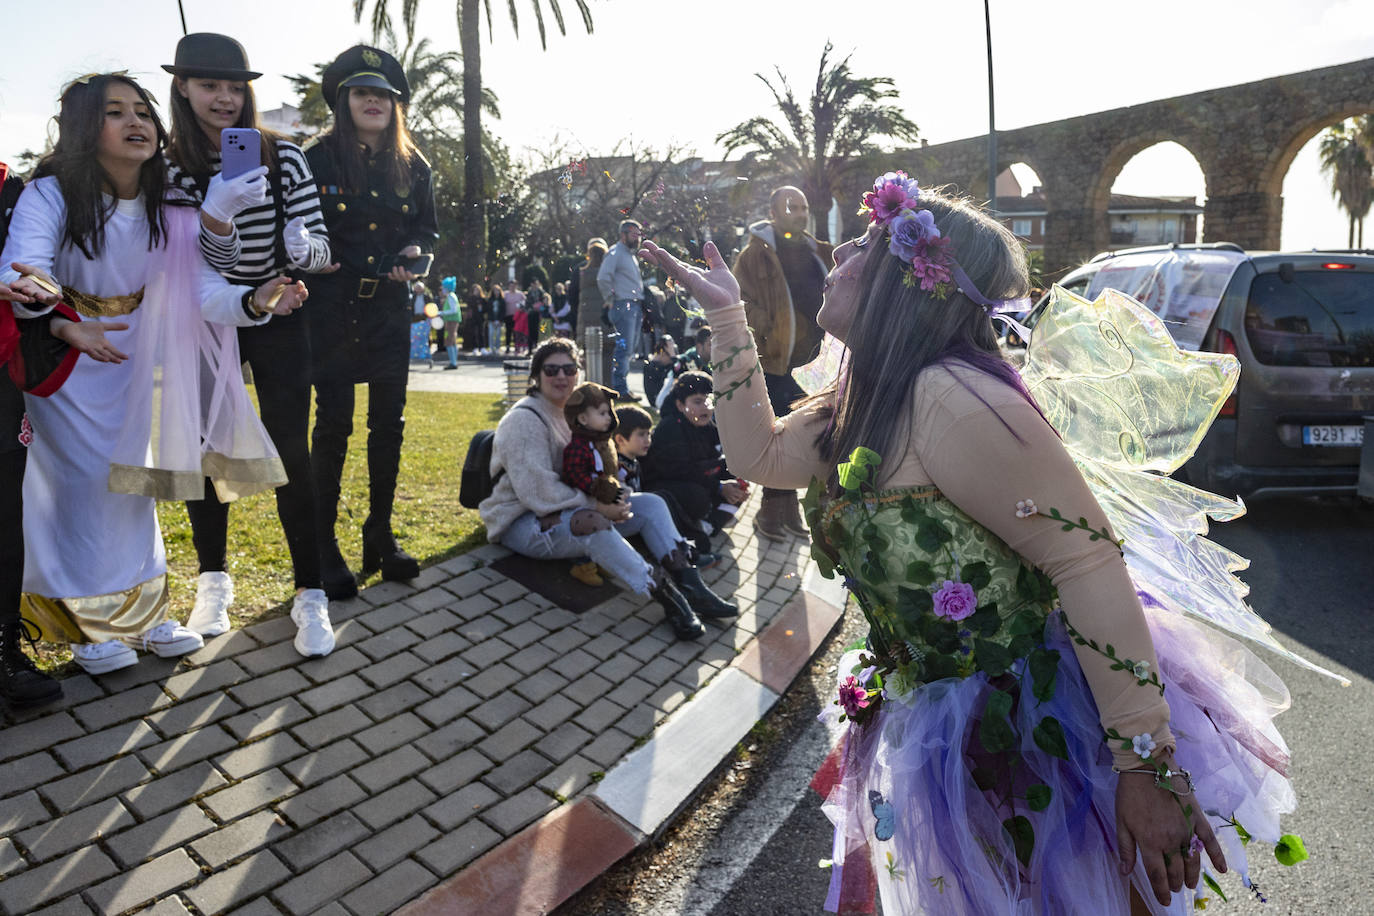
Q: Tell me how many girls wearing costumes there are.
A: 4